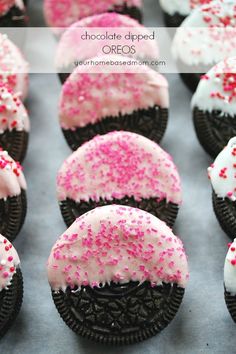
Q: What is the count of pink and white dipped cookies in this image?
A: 15